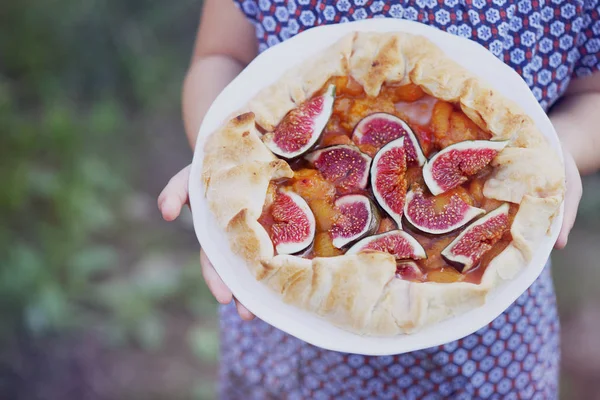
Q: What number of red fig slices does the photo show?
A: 11